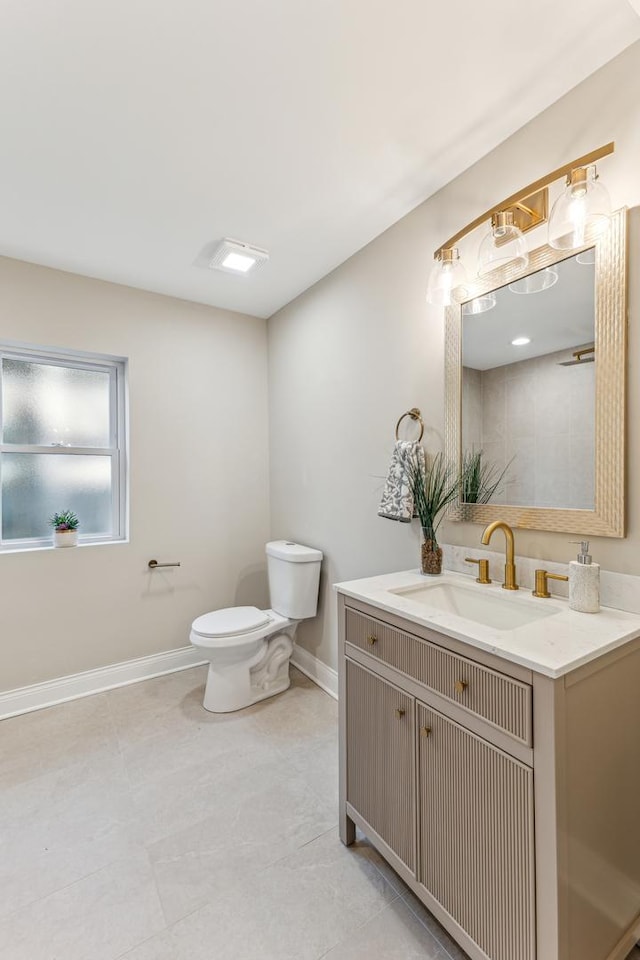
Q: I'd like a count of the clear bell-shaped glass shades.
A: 3